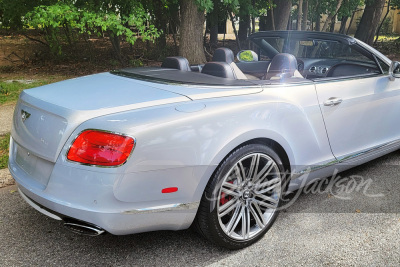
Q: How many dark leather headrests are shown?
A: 4